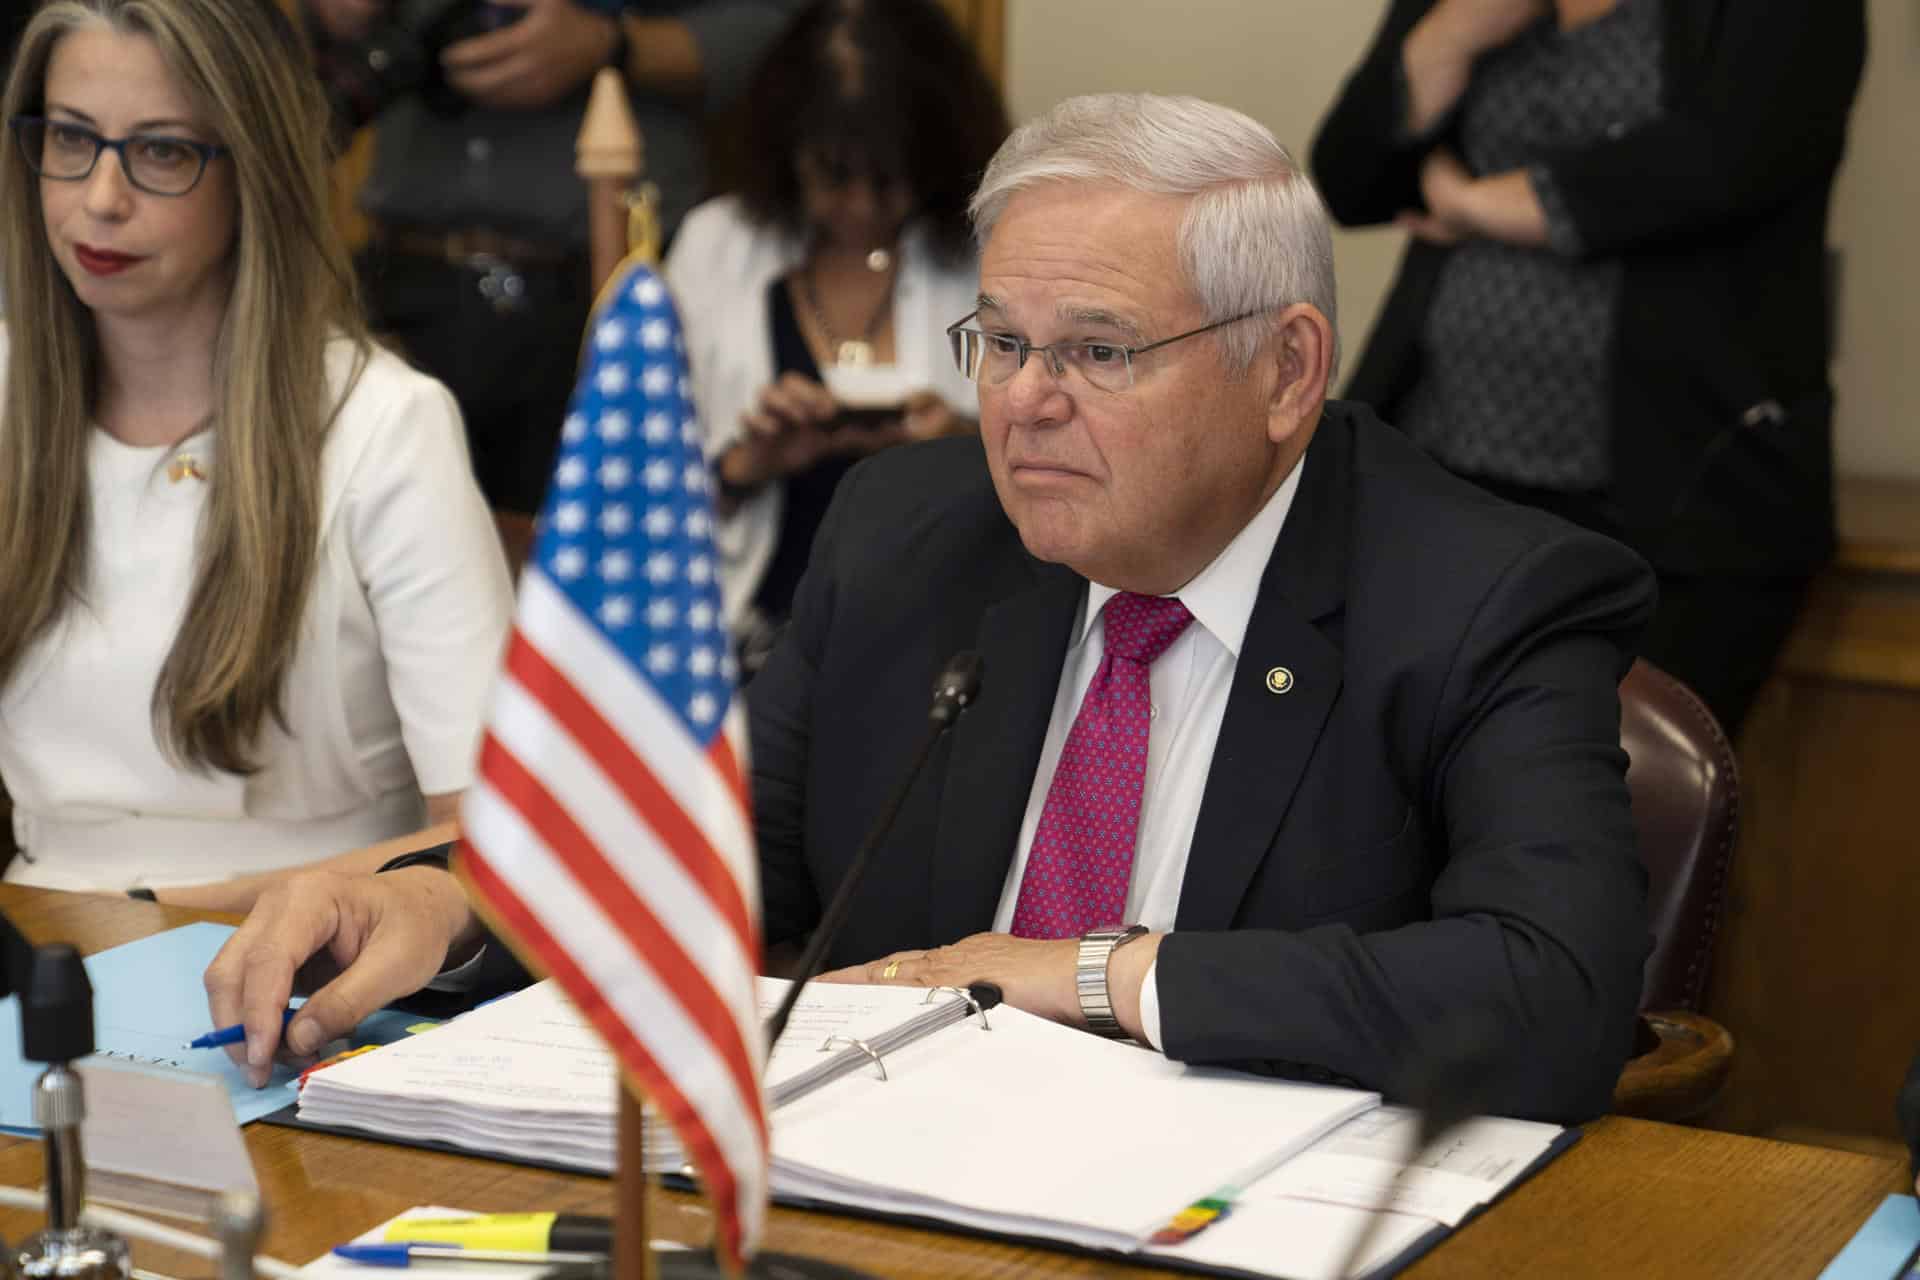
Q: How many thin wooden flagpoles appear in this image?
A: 1